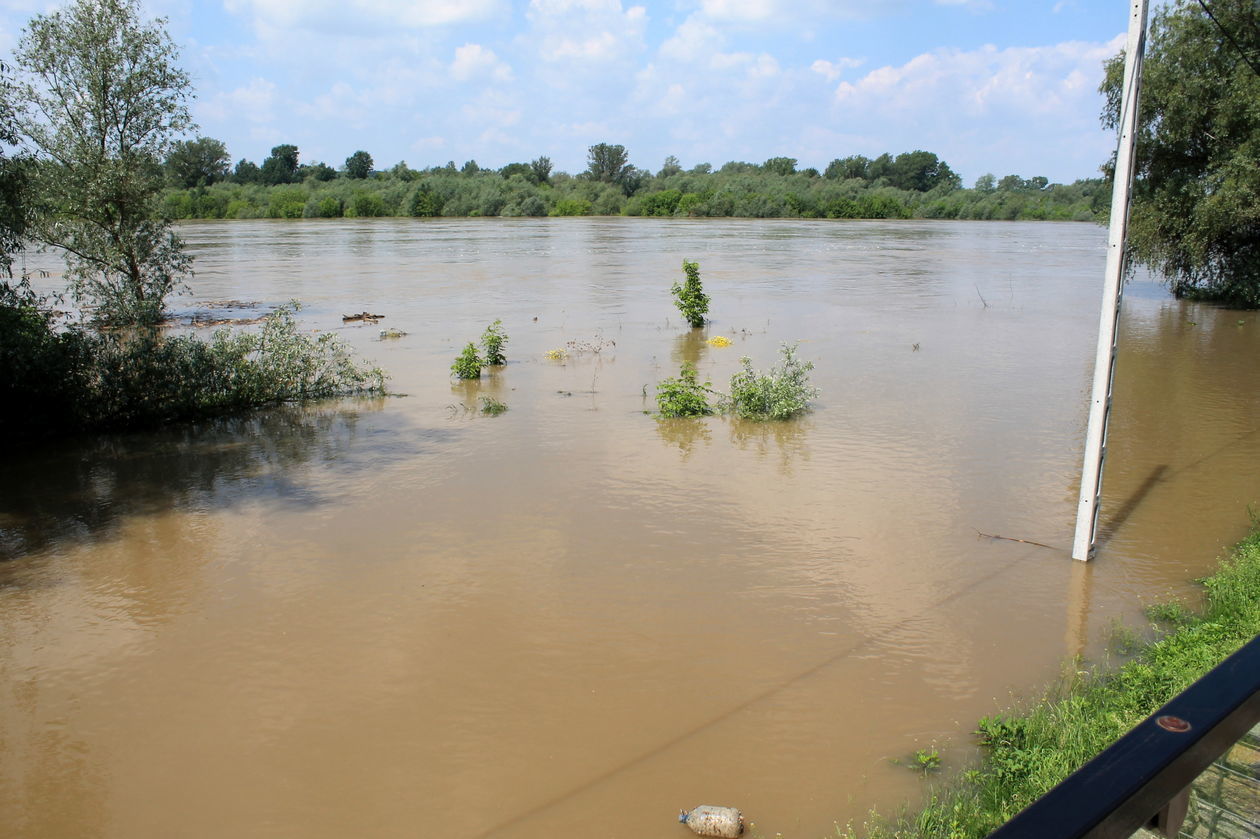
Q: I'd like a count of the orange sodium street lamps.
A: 0